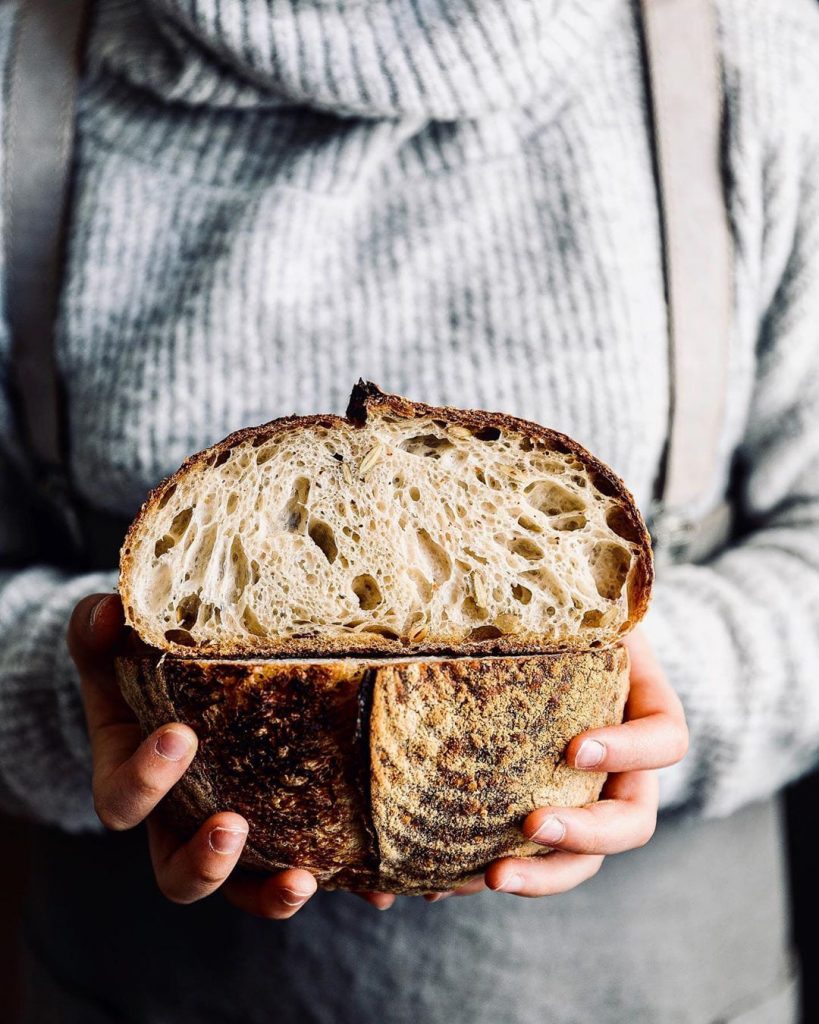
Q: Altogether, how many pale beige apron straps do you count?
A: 2